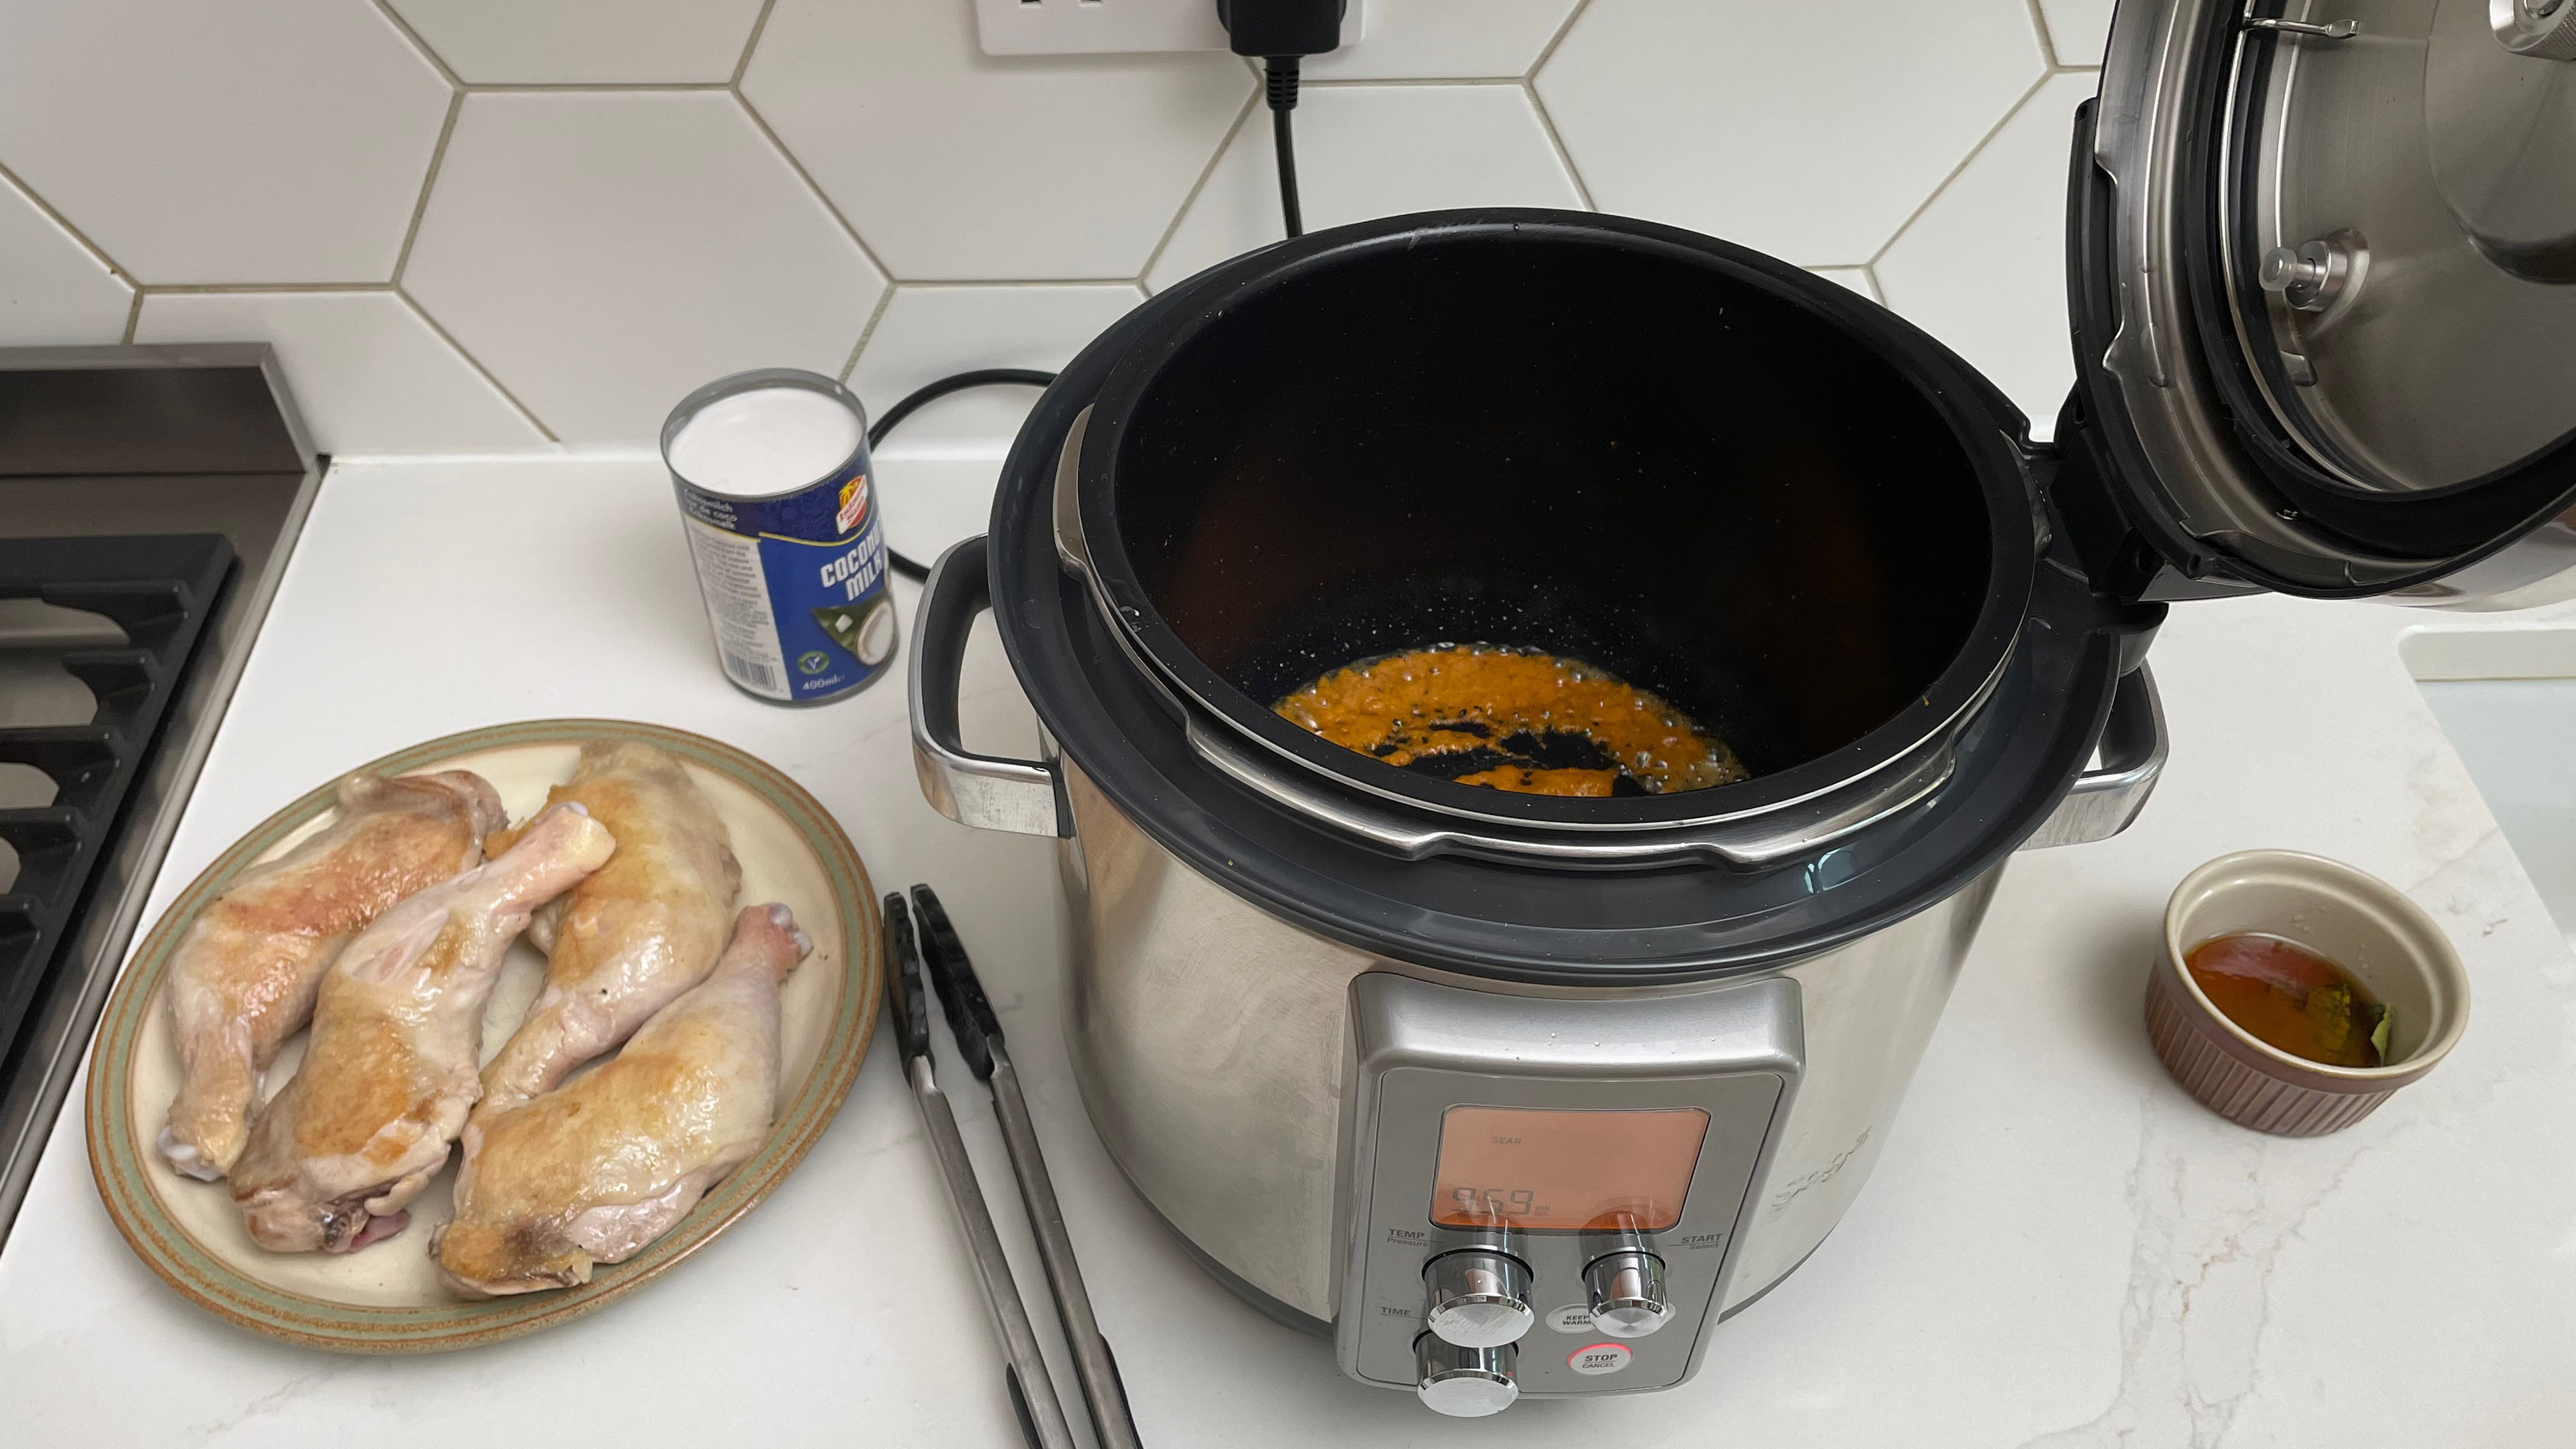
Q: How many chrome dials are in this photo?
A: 3